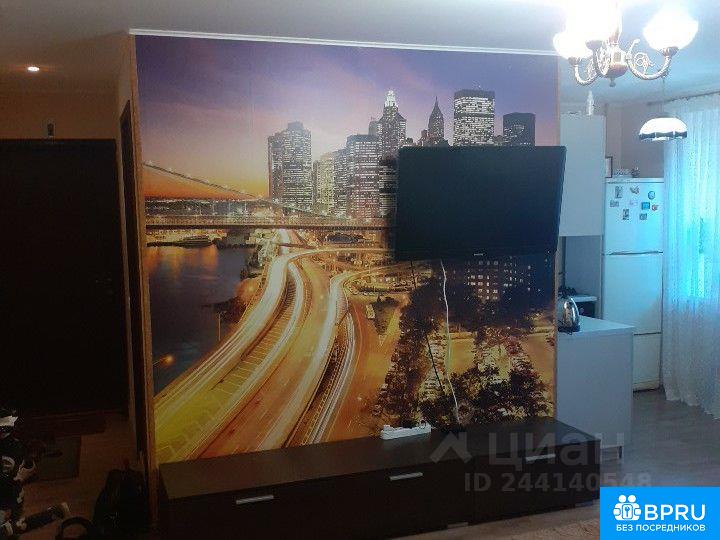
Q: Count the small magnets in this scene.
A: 9